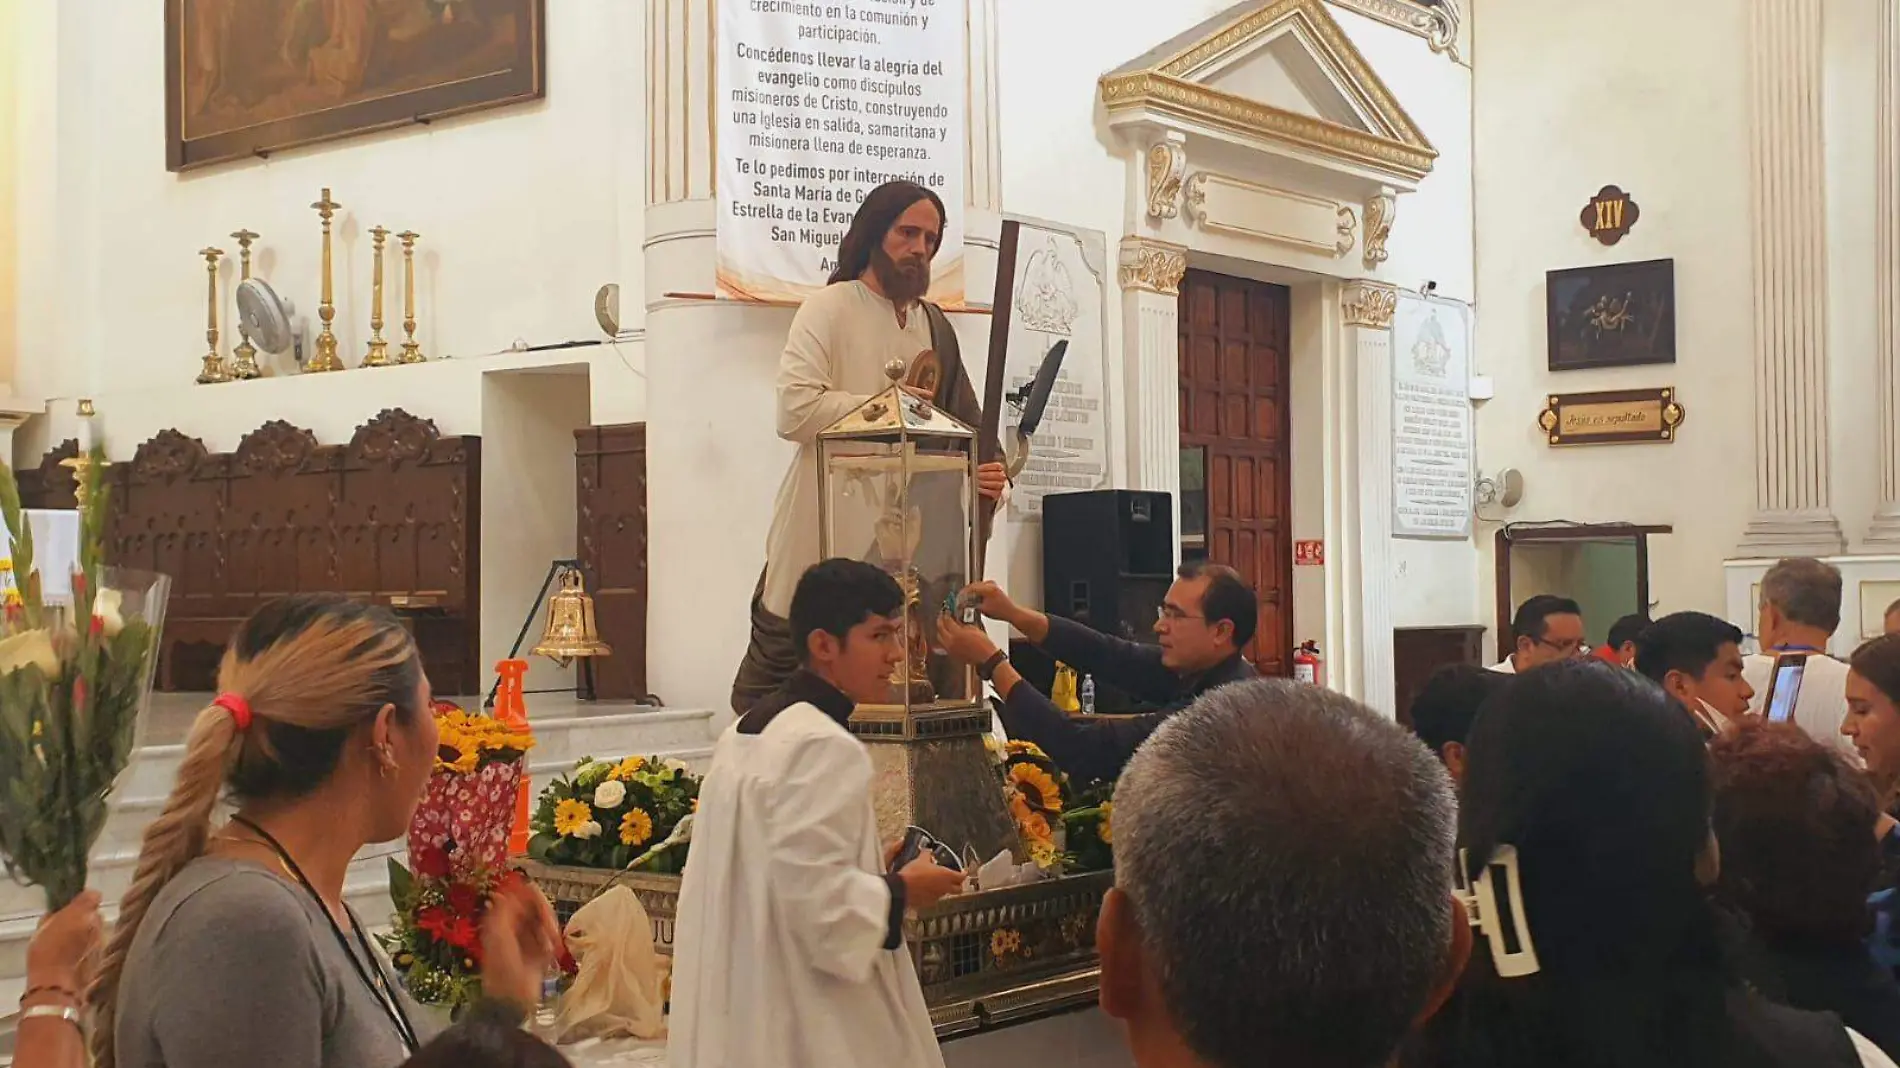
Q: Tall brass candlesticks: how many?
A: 5